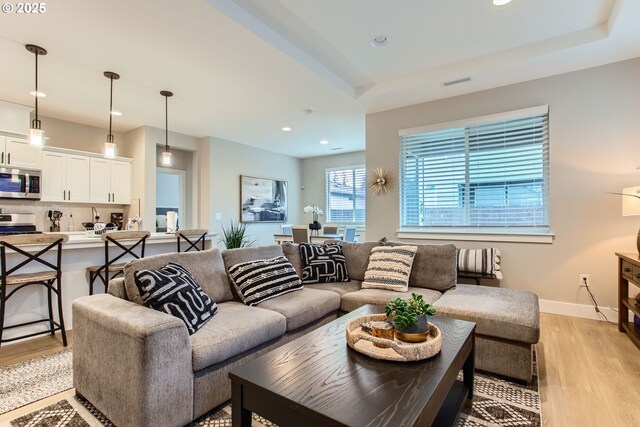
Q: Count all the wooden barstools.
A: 3